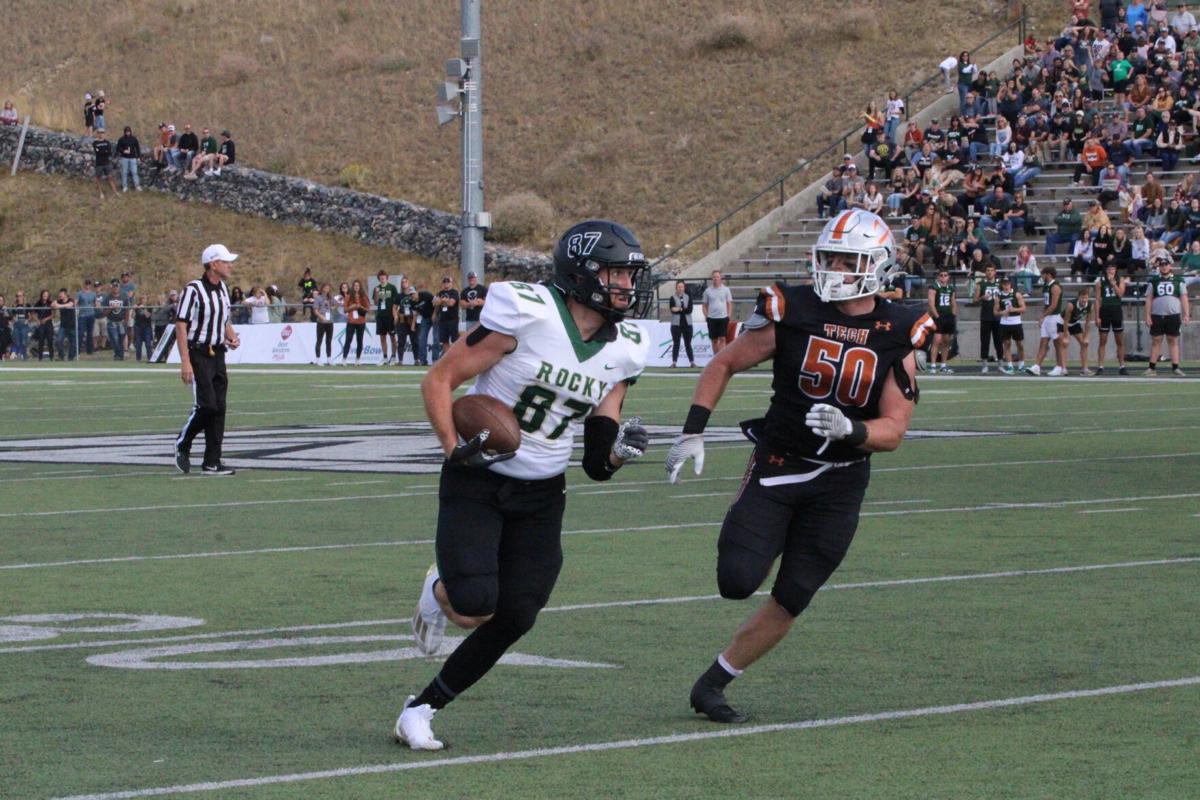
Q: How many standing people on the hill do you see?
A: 4